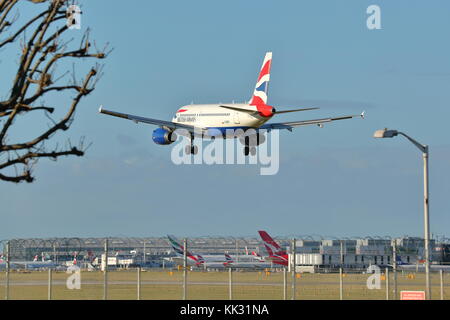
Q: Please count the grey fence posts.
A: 12